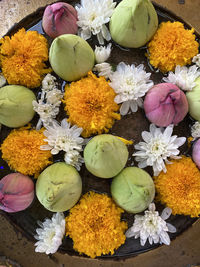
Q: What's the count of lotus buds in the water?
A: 11